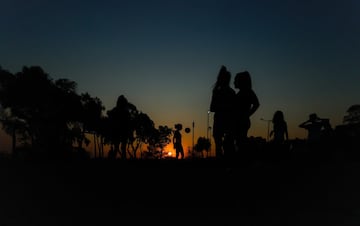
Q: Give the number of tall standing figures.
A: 2